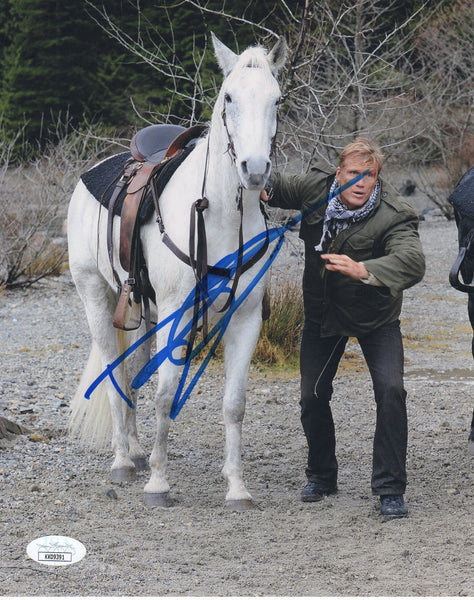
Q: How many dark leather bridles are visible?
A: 1